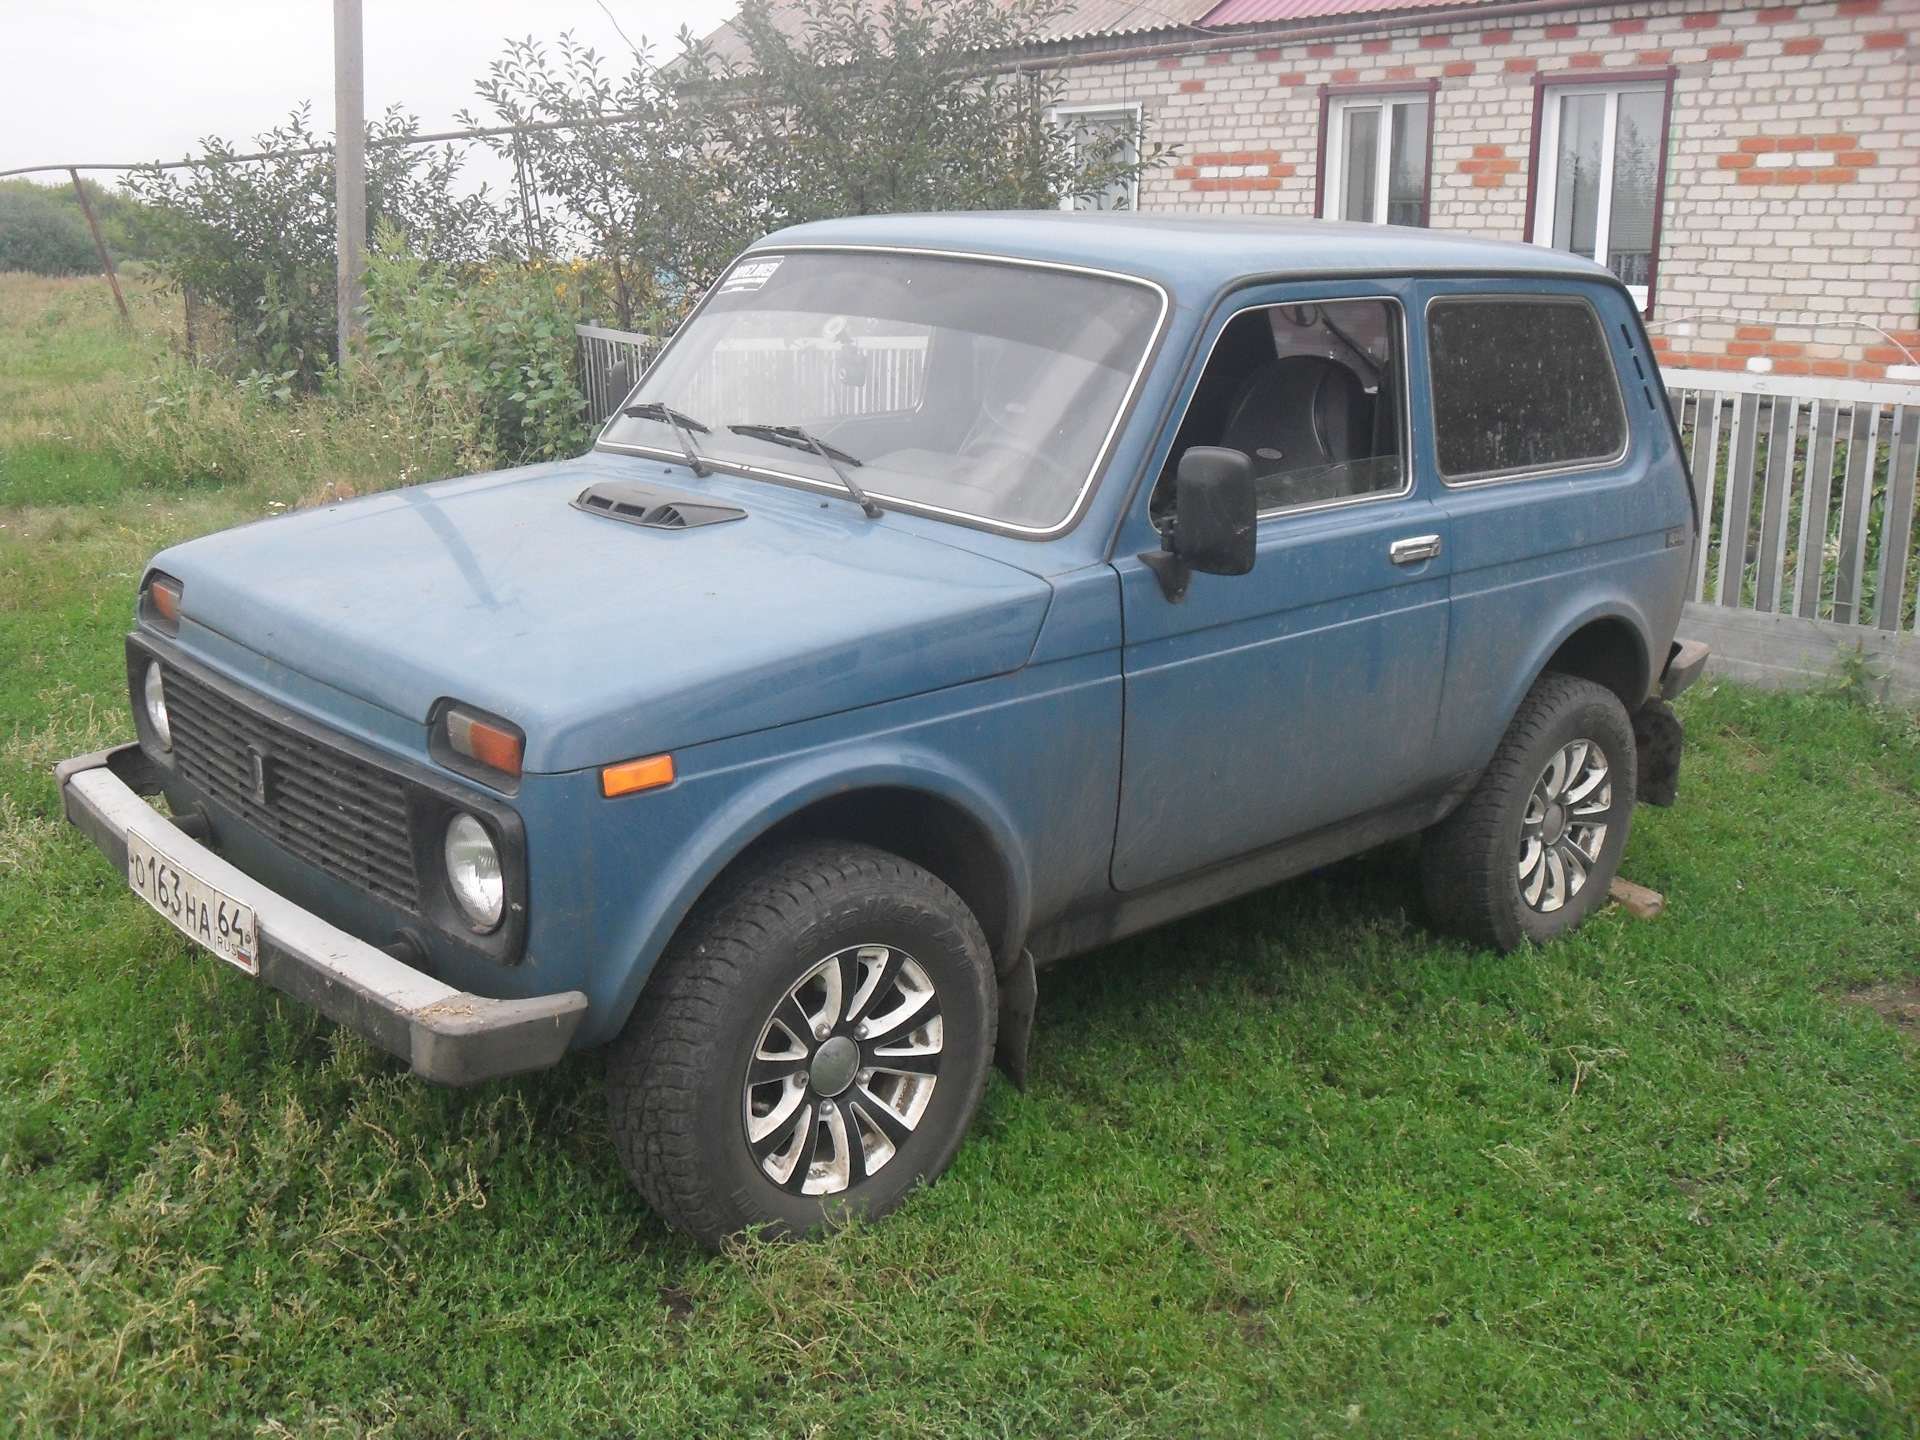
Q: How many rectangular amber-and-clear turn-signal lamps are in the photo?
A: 2